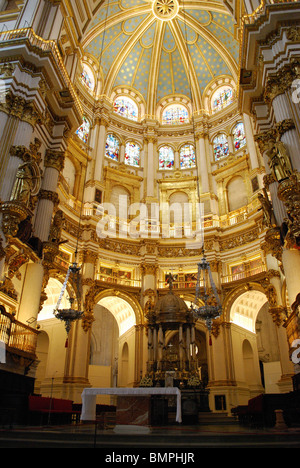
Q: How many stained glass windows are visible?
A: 11